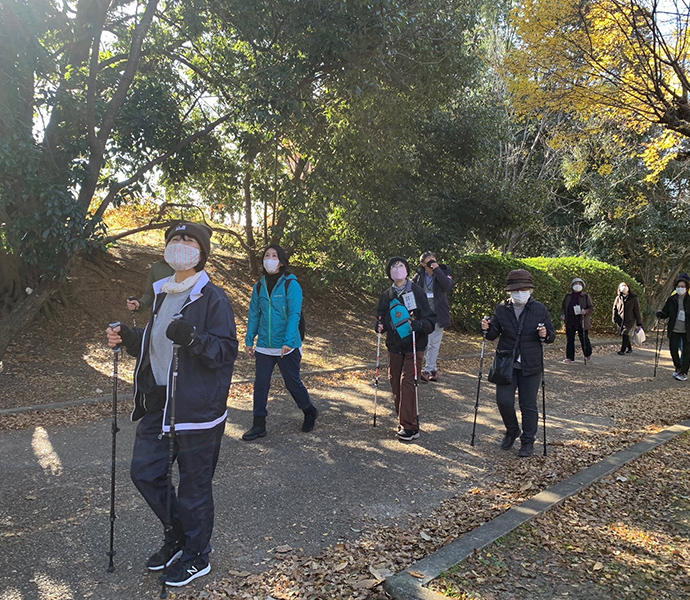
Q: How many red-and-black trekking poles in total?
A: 2